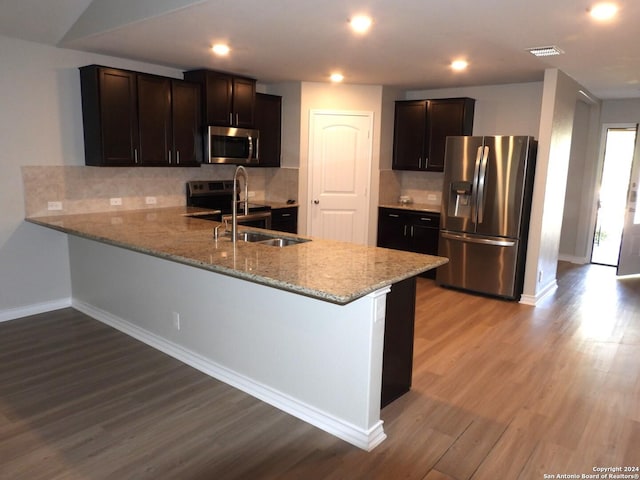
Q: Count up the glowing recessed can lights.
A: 5